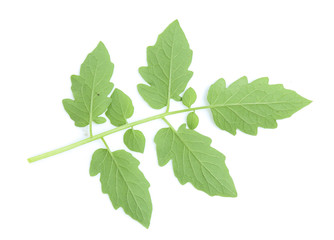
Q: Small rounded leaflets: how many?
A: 4